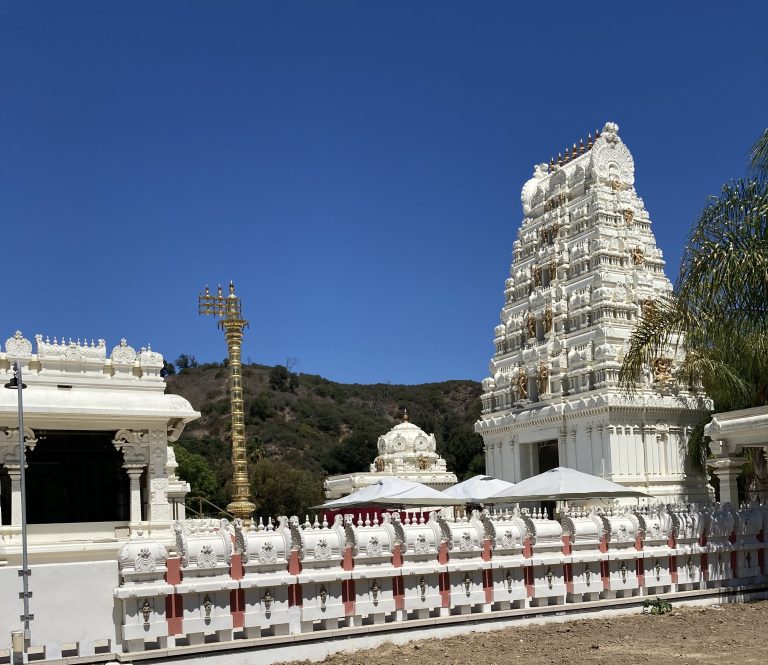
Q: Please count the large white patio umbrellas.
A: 3